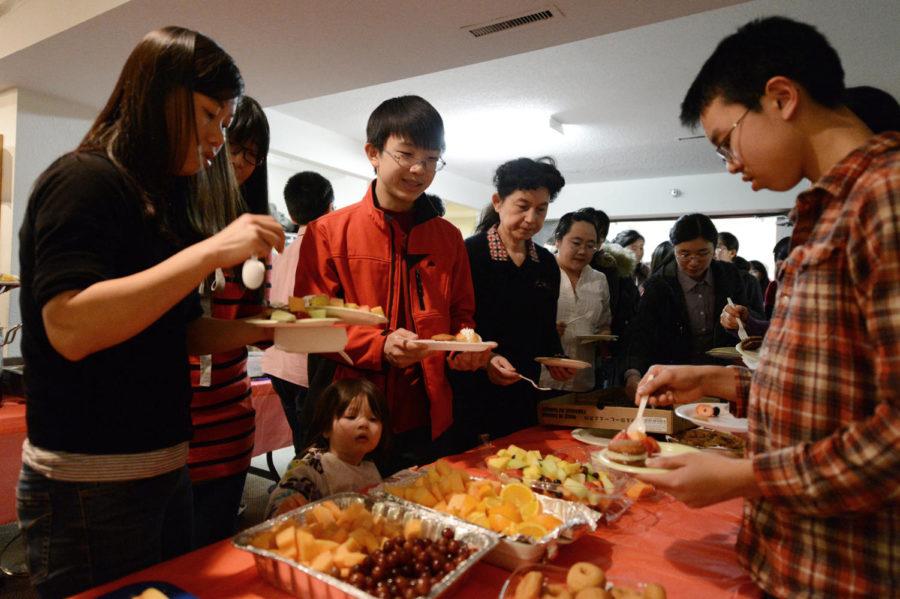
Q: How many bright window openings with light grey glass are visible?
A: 1